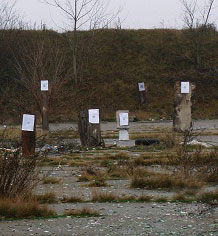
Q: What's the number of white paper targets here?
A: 6